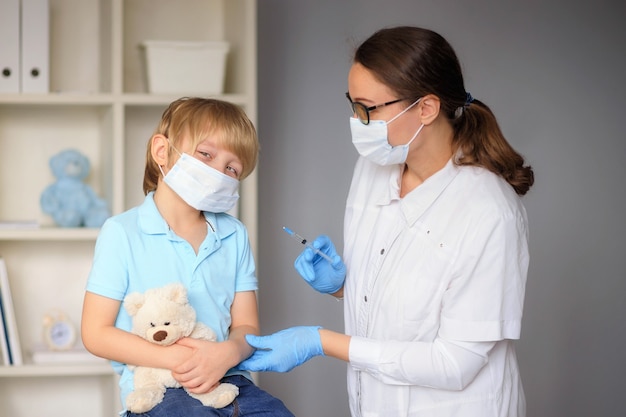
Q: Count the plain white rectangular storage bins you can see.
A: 1